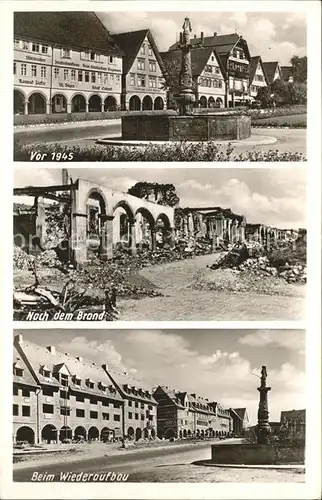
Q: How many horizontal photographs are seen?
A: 3